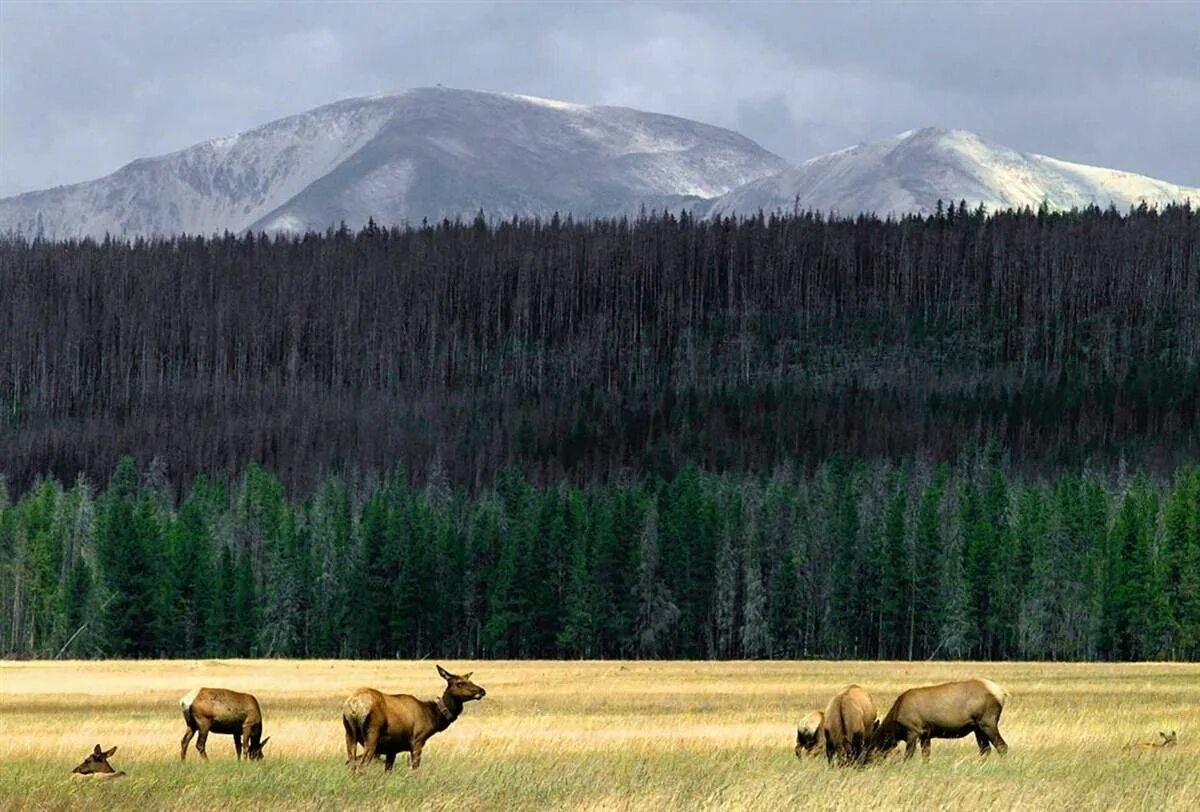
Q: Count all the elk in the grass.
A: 7